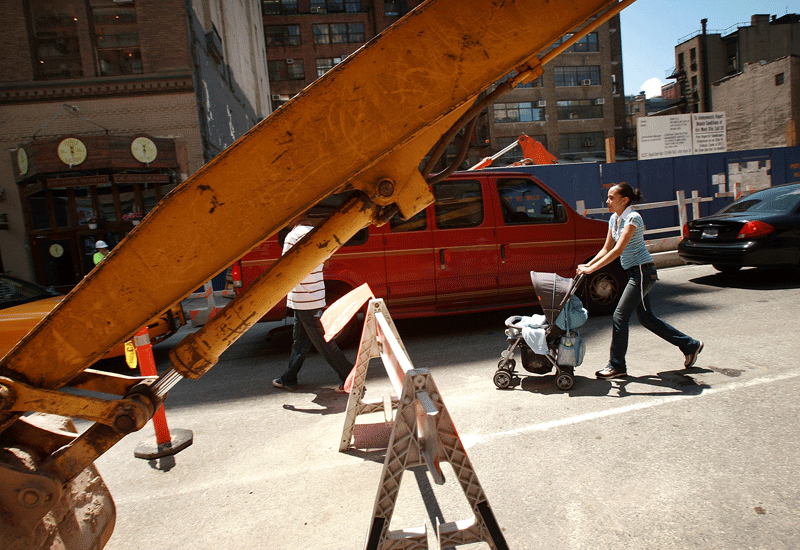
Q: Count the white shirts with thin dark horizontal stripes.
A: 1